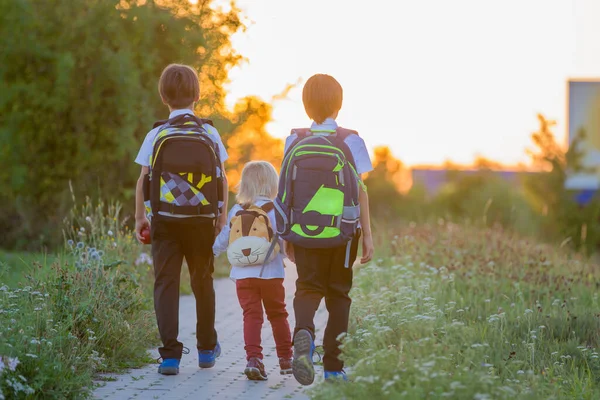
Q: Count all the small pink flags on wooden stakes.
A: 0